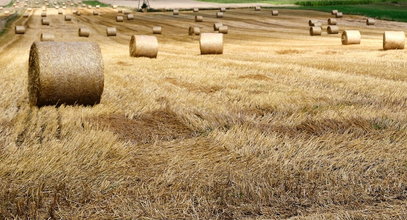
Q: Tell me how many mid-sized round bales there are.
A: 4